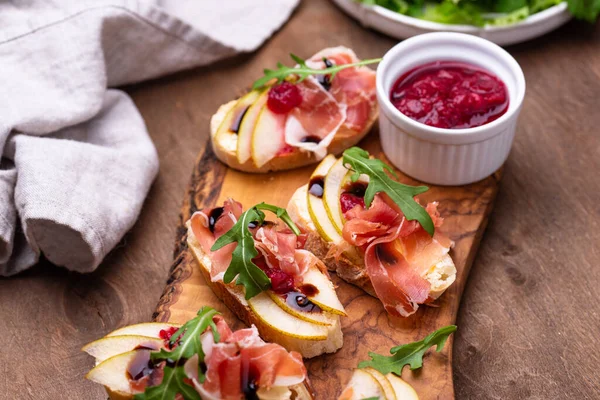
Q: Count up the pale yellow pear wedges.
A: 15